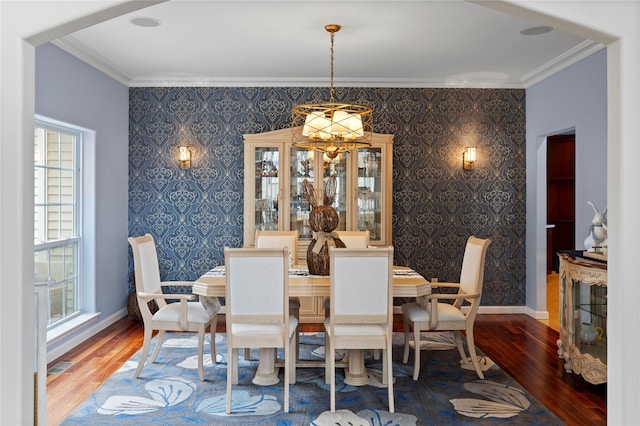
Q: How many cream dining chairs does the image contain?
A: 6